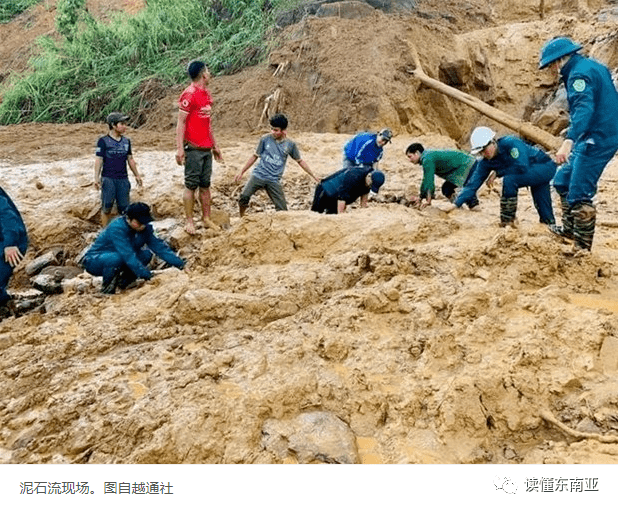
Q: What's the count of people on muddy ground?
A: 10